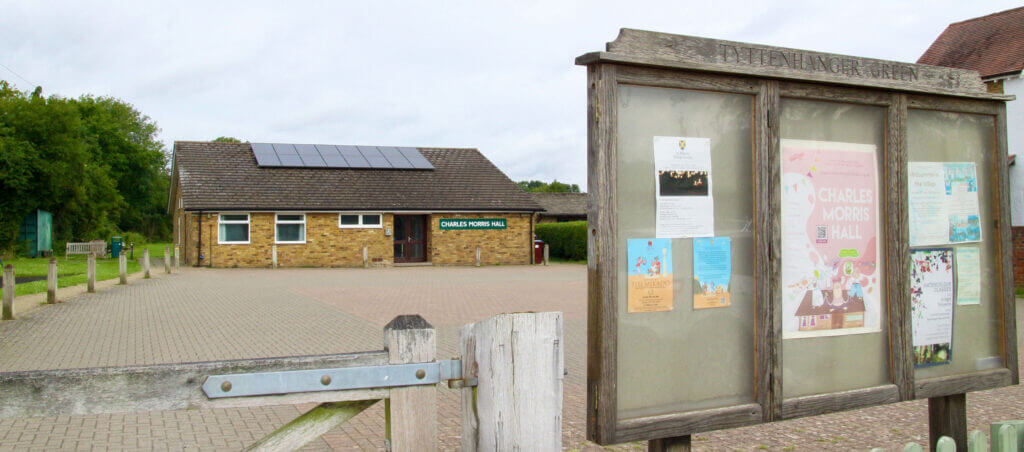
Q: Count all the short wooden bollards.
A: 11